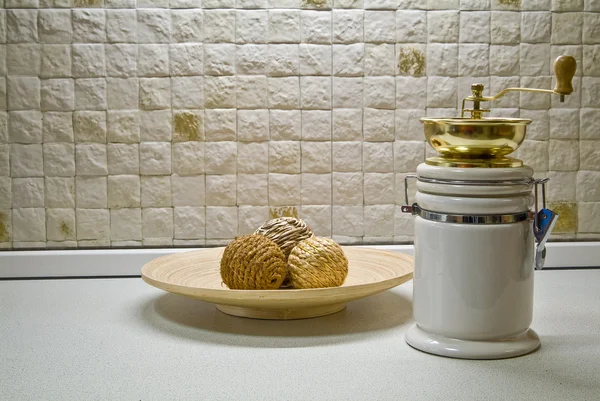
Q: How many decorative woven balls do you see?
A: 3